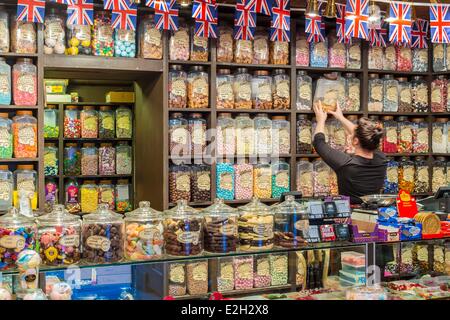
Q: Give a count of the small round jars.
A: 8